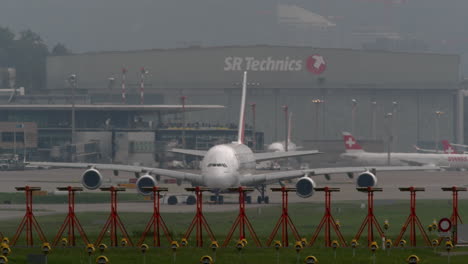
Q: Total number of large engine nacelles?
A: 4